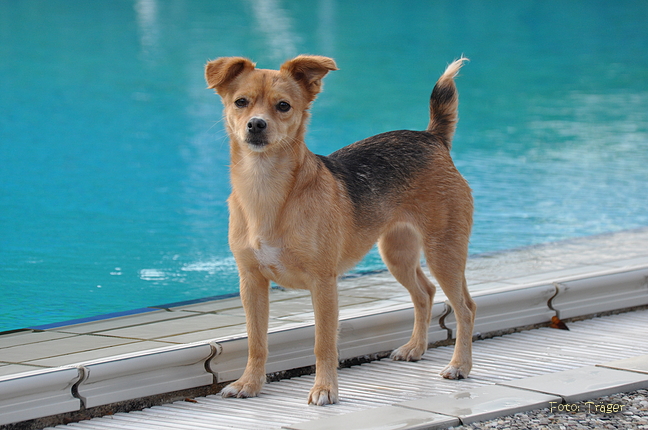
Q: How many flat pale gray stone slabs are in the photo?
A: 4